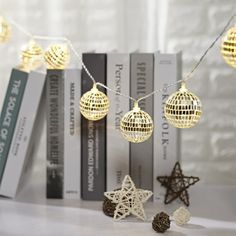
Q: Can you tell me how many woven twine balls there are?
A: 3